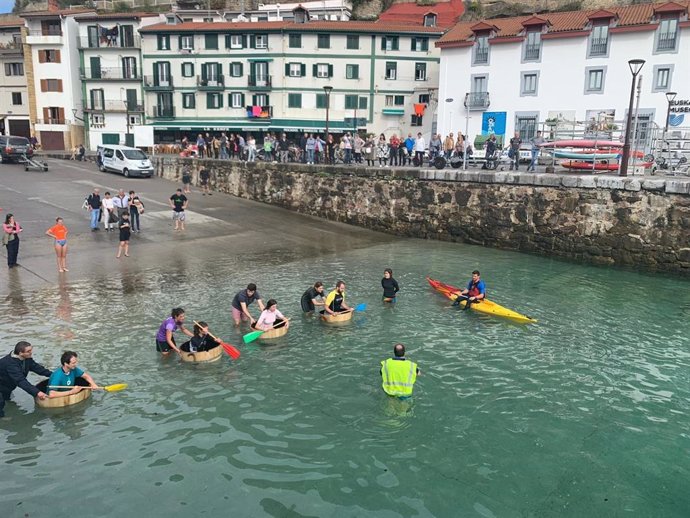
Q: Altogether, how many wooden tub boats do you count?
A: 4